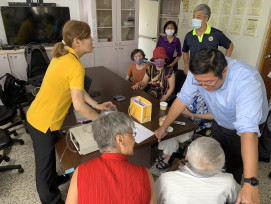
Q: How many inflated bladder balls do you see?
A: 0